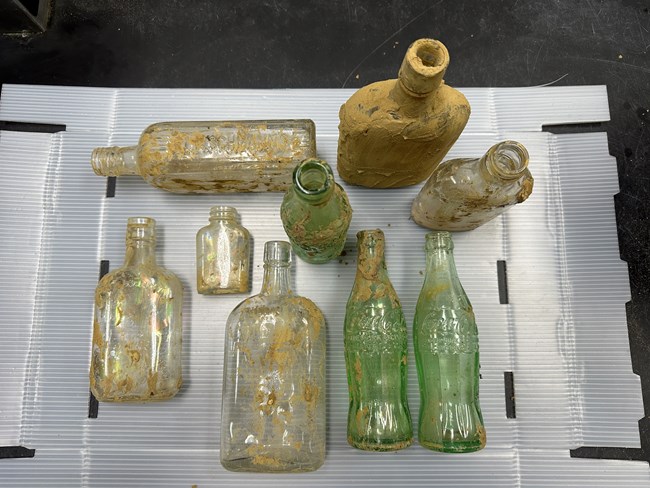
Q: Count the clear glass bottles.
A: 5